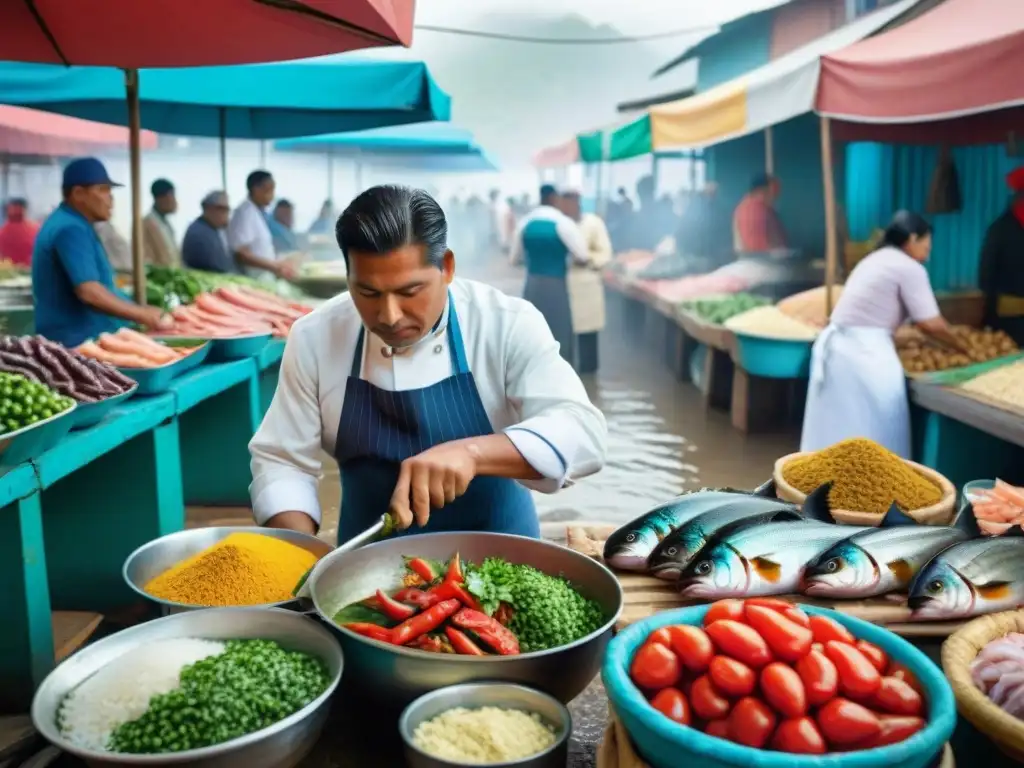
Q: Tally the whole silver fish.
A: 5